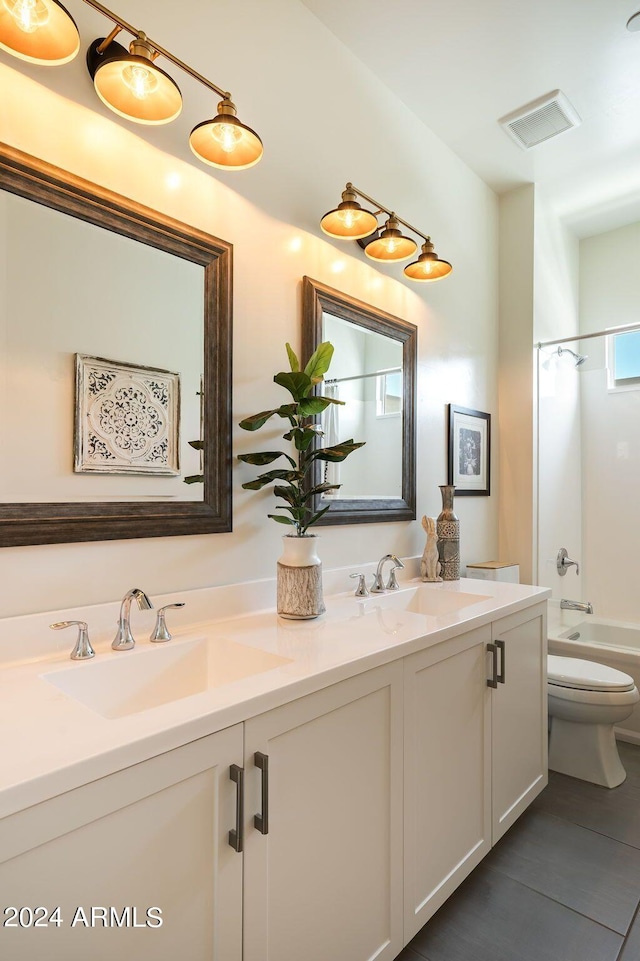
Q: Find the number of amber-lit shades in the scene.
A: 6